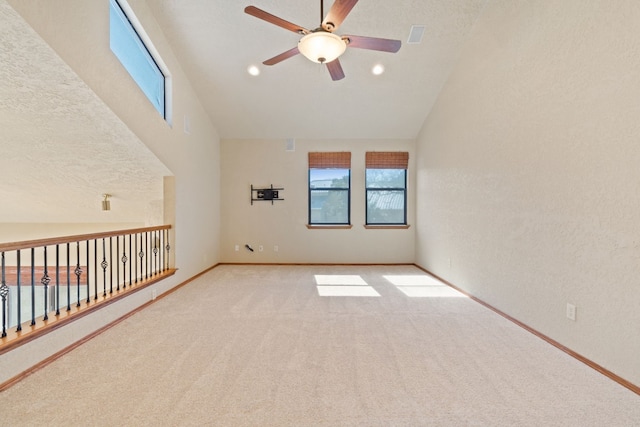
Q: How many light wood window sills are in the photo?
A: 2